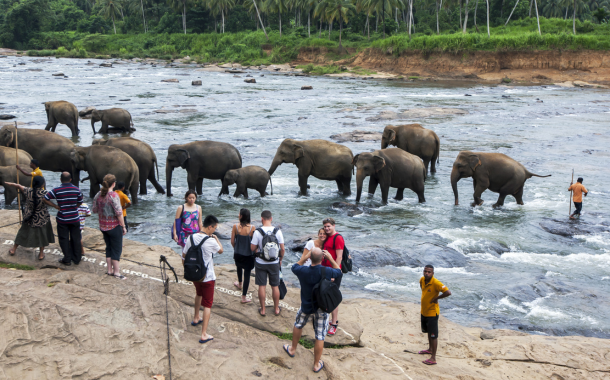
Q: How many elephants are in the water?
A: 13